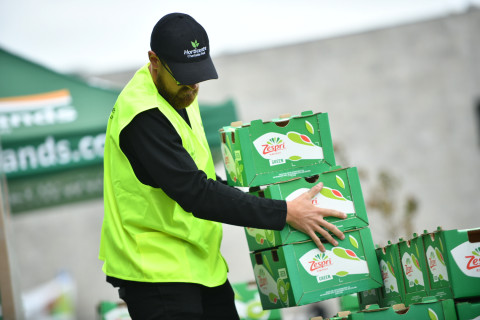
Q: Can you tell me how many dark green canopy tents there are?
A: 1